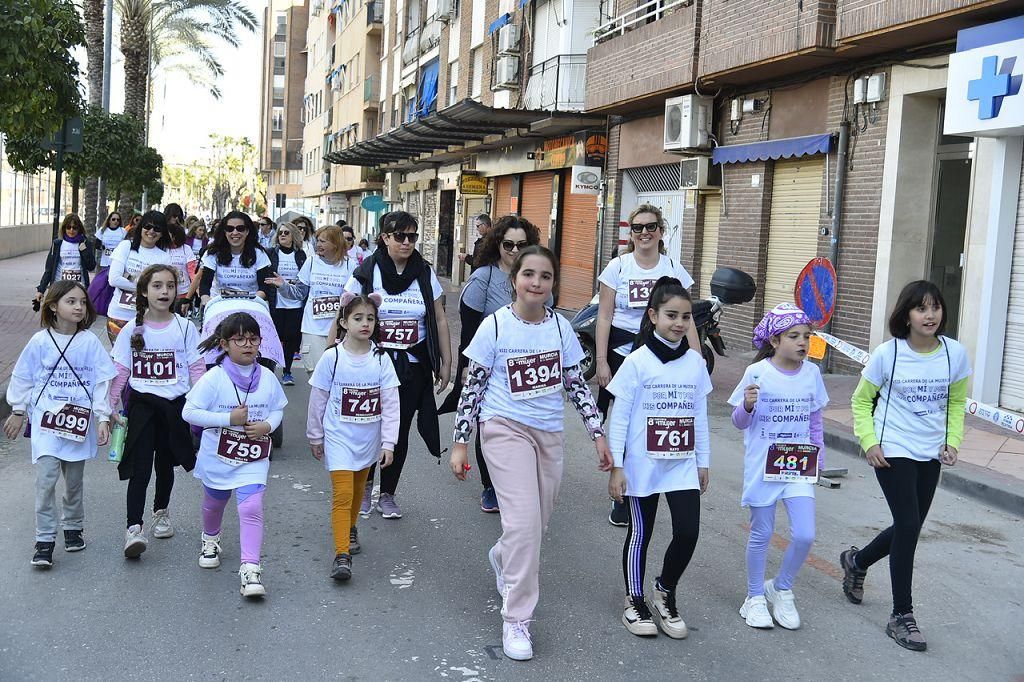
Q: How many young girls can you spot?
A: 8